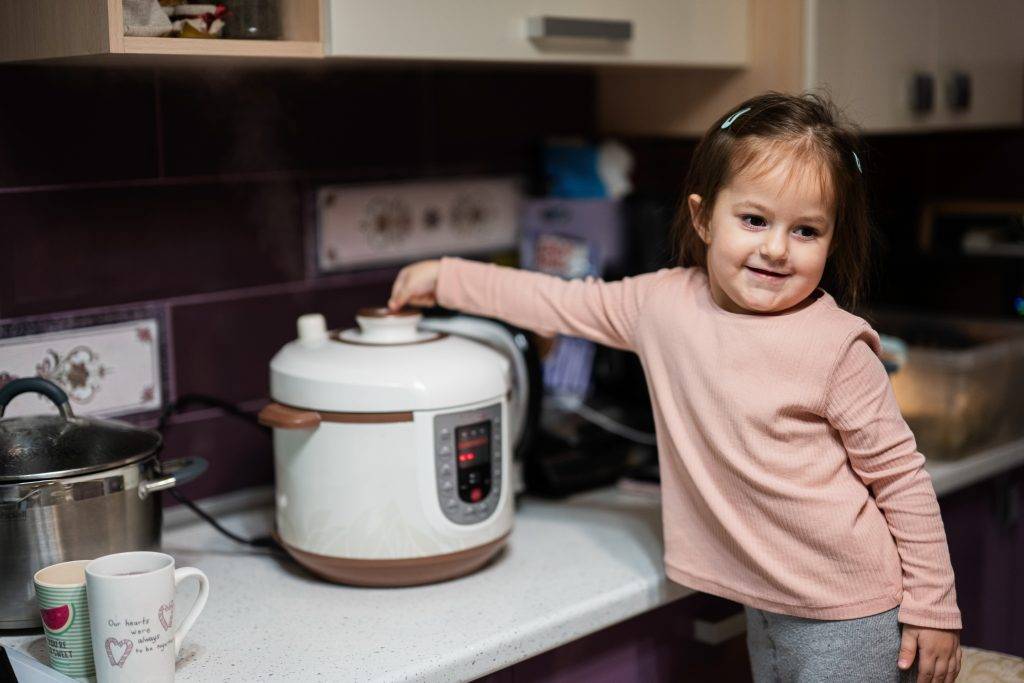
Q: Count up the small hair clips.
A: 2